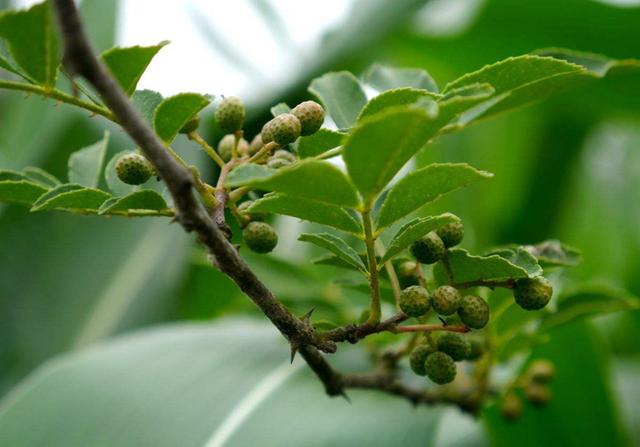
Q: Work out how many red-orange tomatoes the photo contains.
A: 0